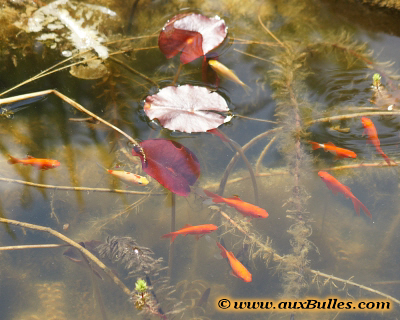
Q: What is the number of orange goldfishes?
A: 7